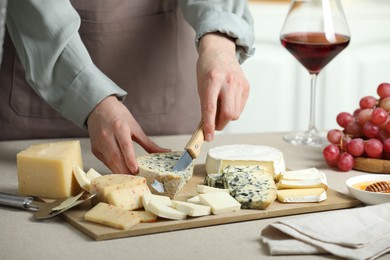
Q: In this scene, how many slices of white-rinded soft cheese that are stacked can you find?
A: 3